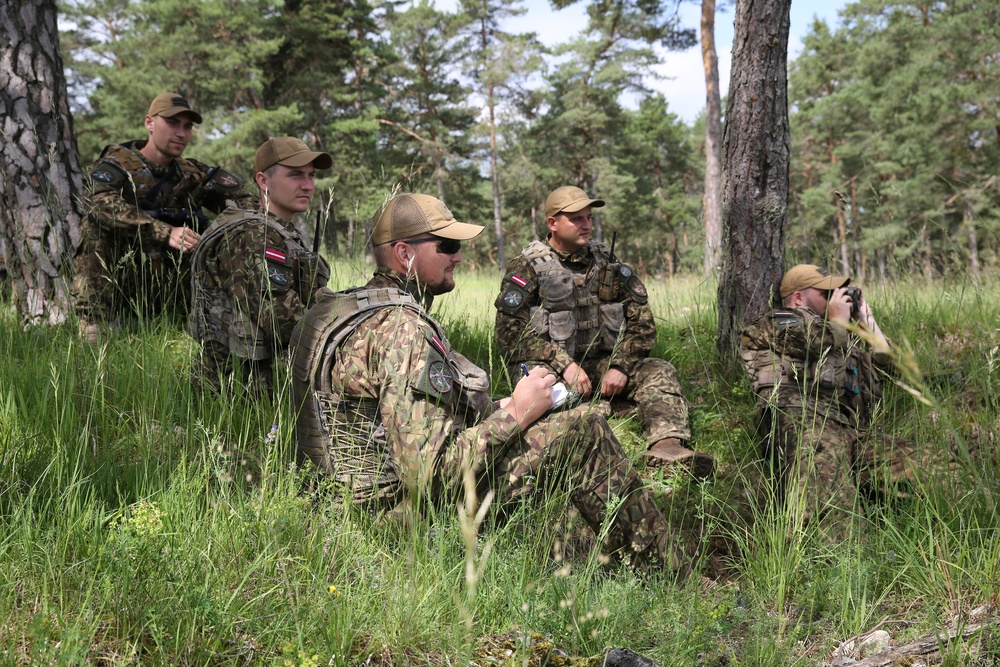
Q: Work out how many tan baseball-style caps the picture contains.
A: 5